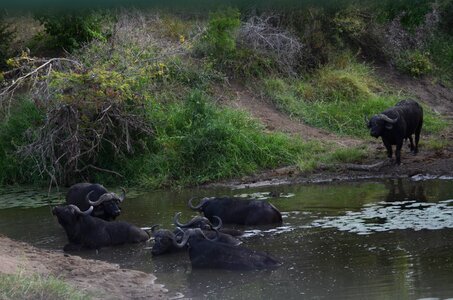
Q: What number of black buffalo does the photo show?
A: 7